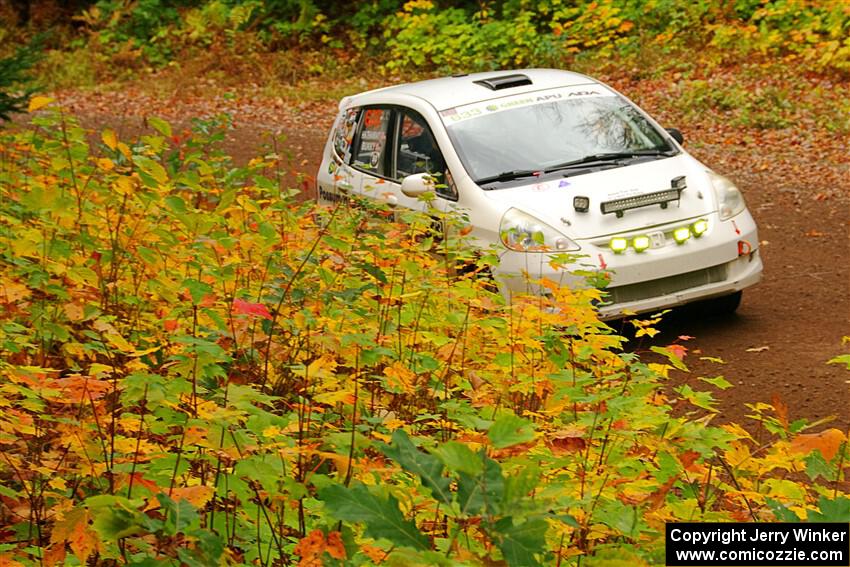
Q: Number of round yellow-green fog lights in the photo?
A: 4